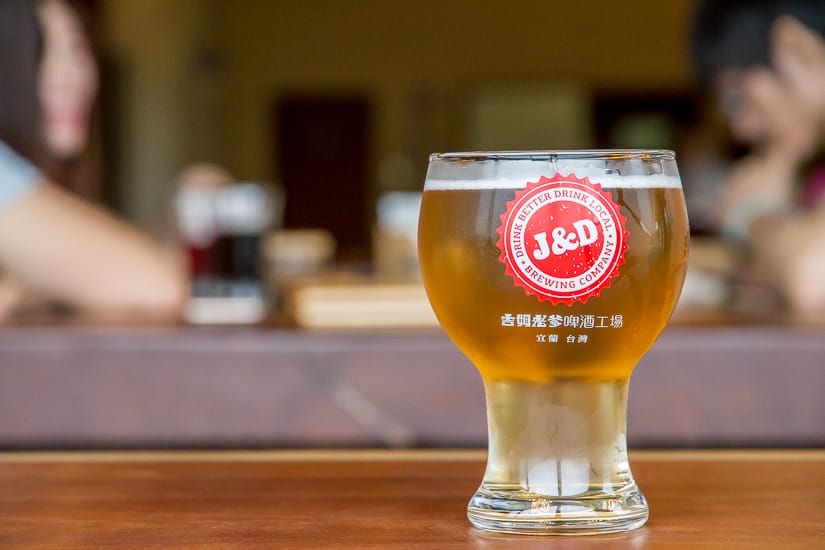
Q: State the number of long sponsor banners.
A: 0